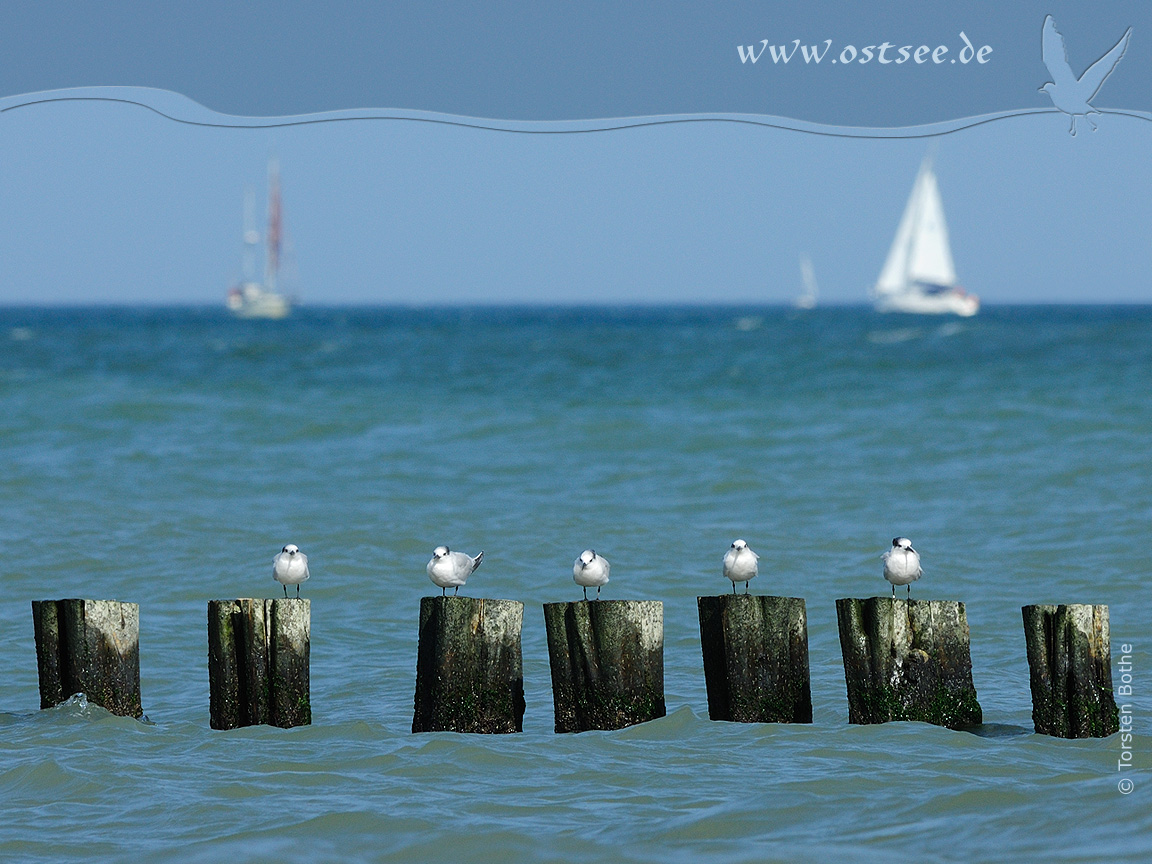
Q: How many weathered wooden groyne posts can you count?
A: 7